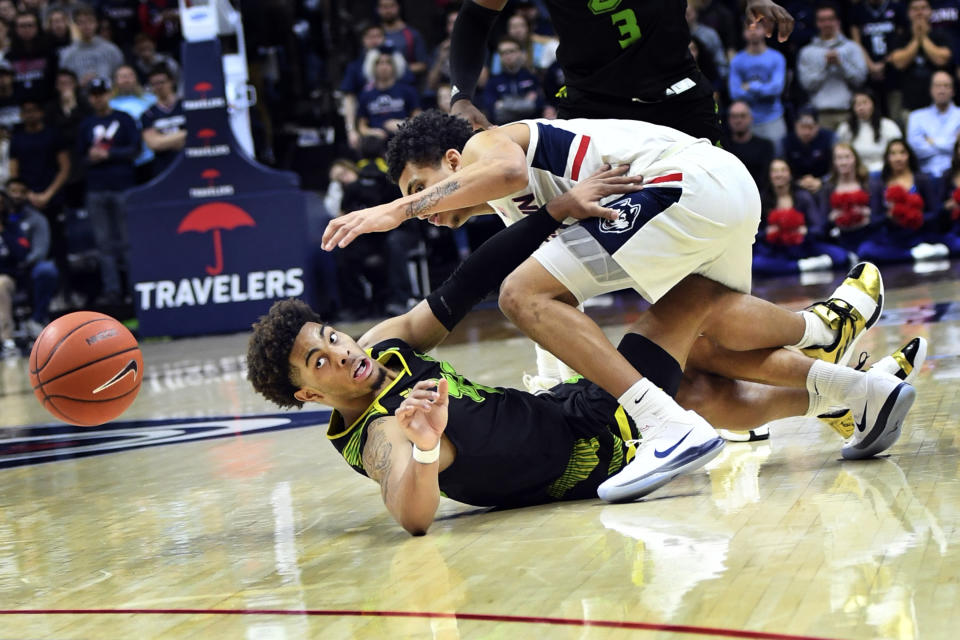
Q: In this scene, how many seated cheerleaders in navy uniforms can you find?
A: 4